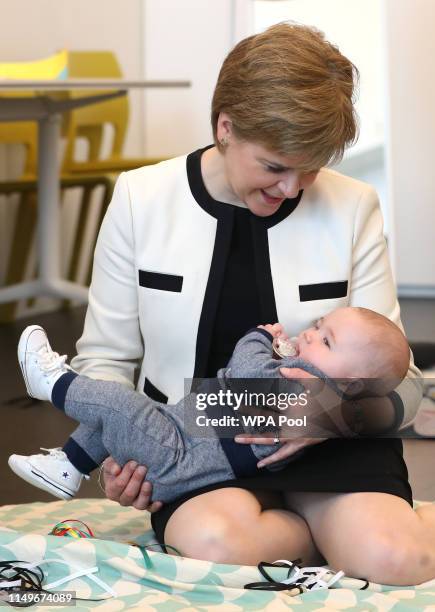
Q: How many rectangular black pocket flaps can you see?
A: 3